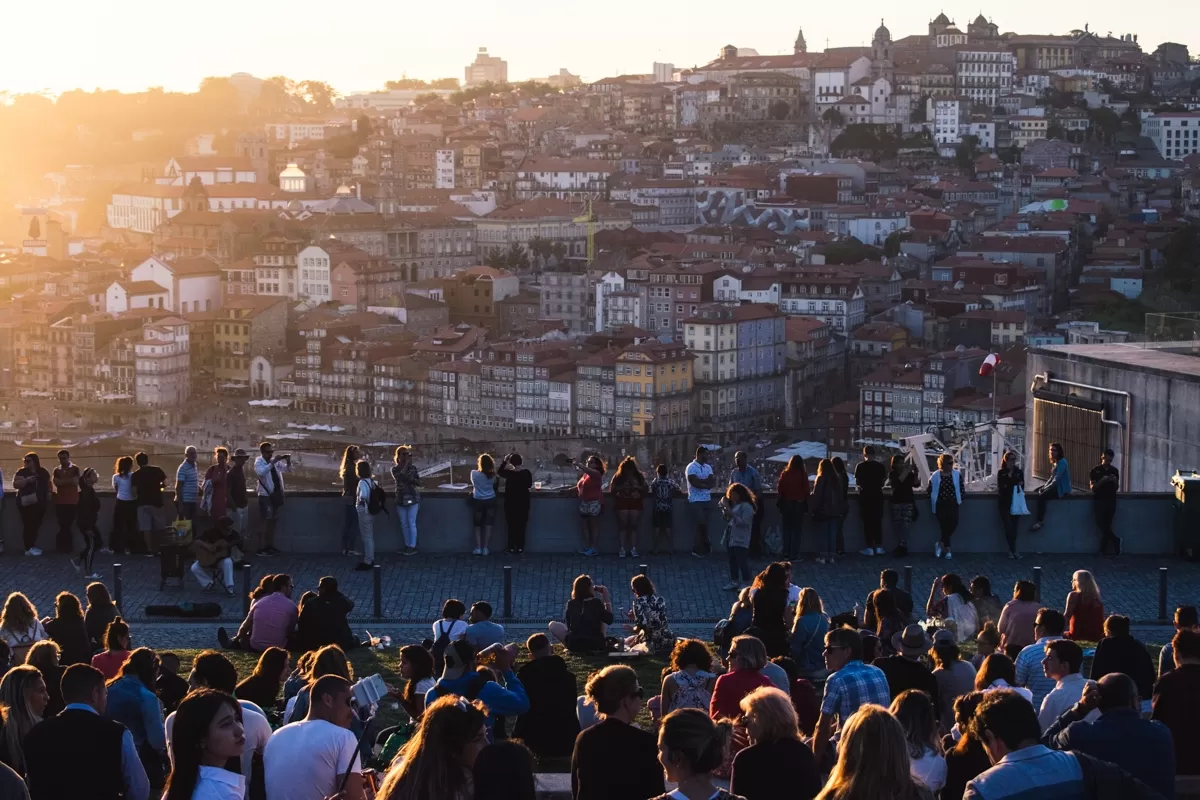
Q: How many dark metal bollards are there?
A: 8